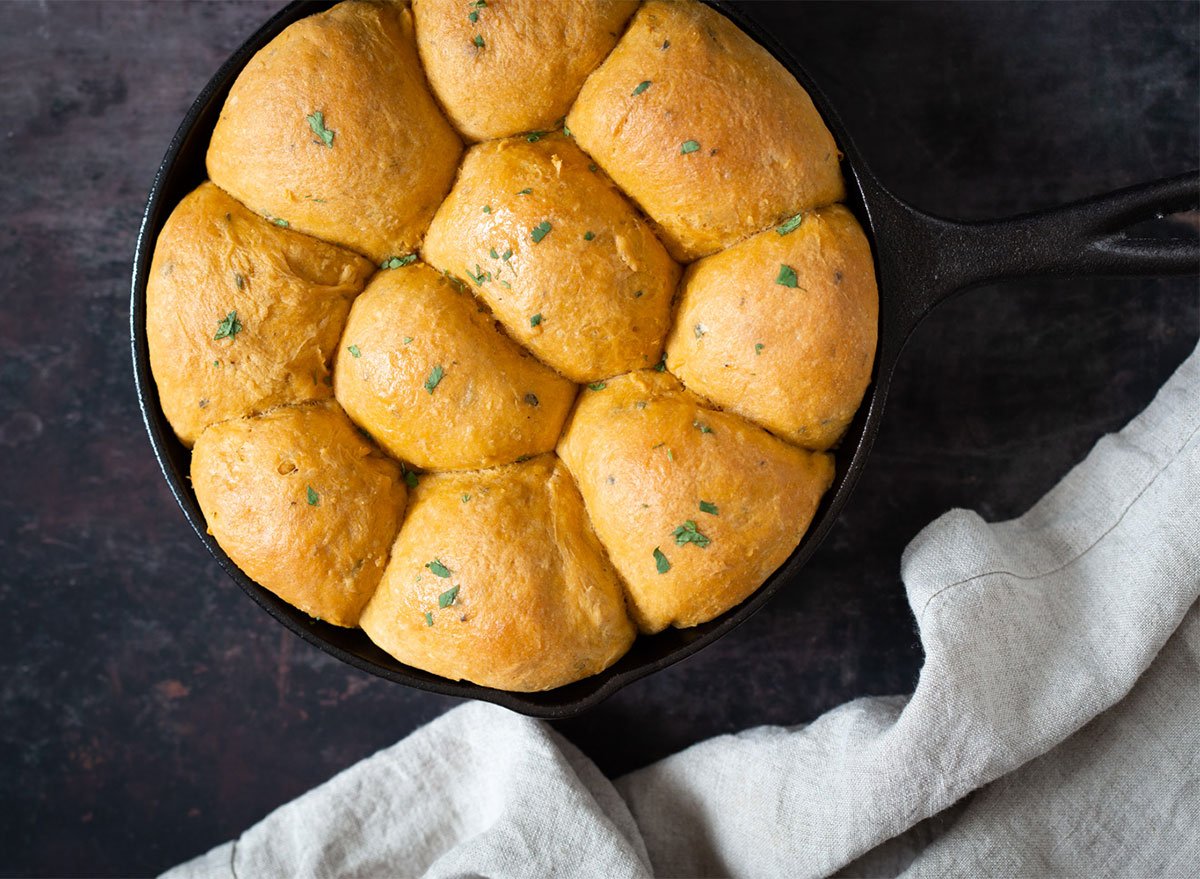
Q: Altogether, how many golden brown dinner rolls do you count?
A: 10